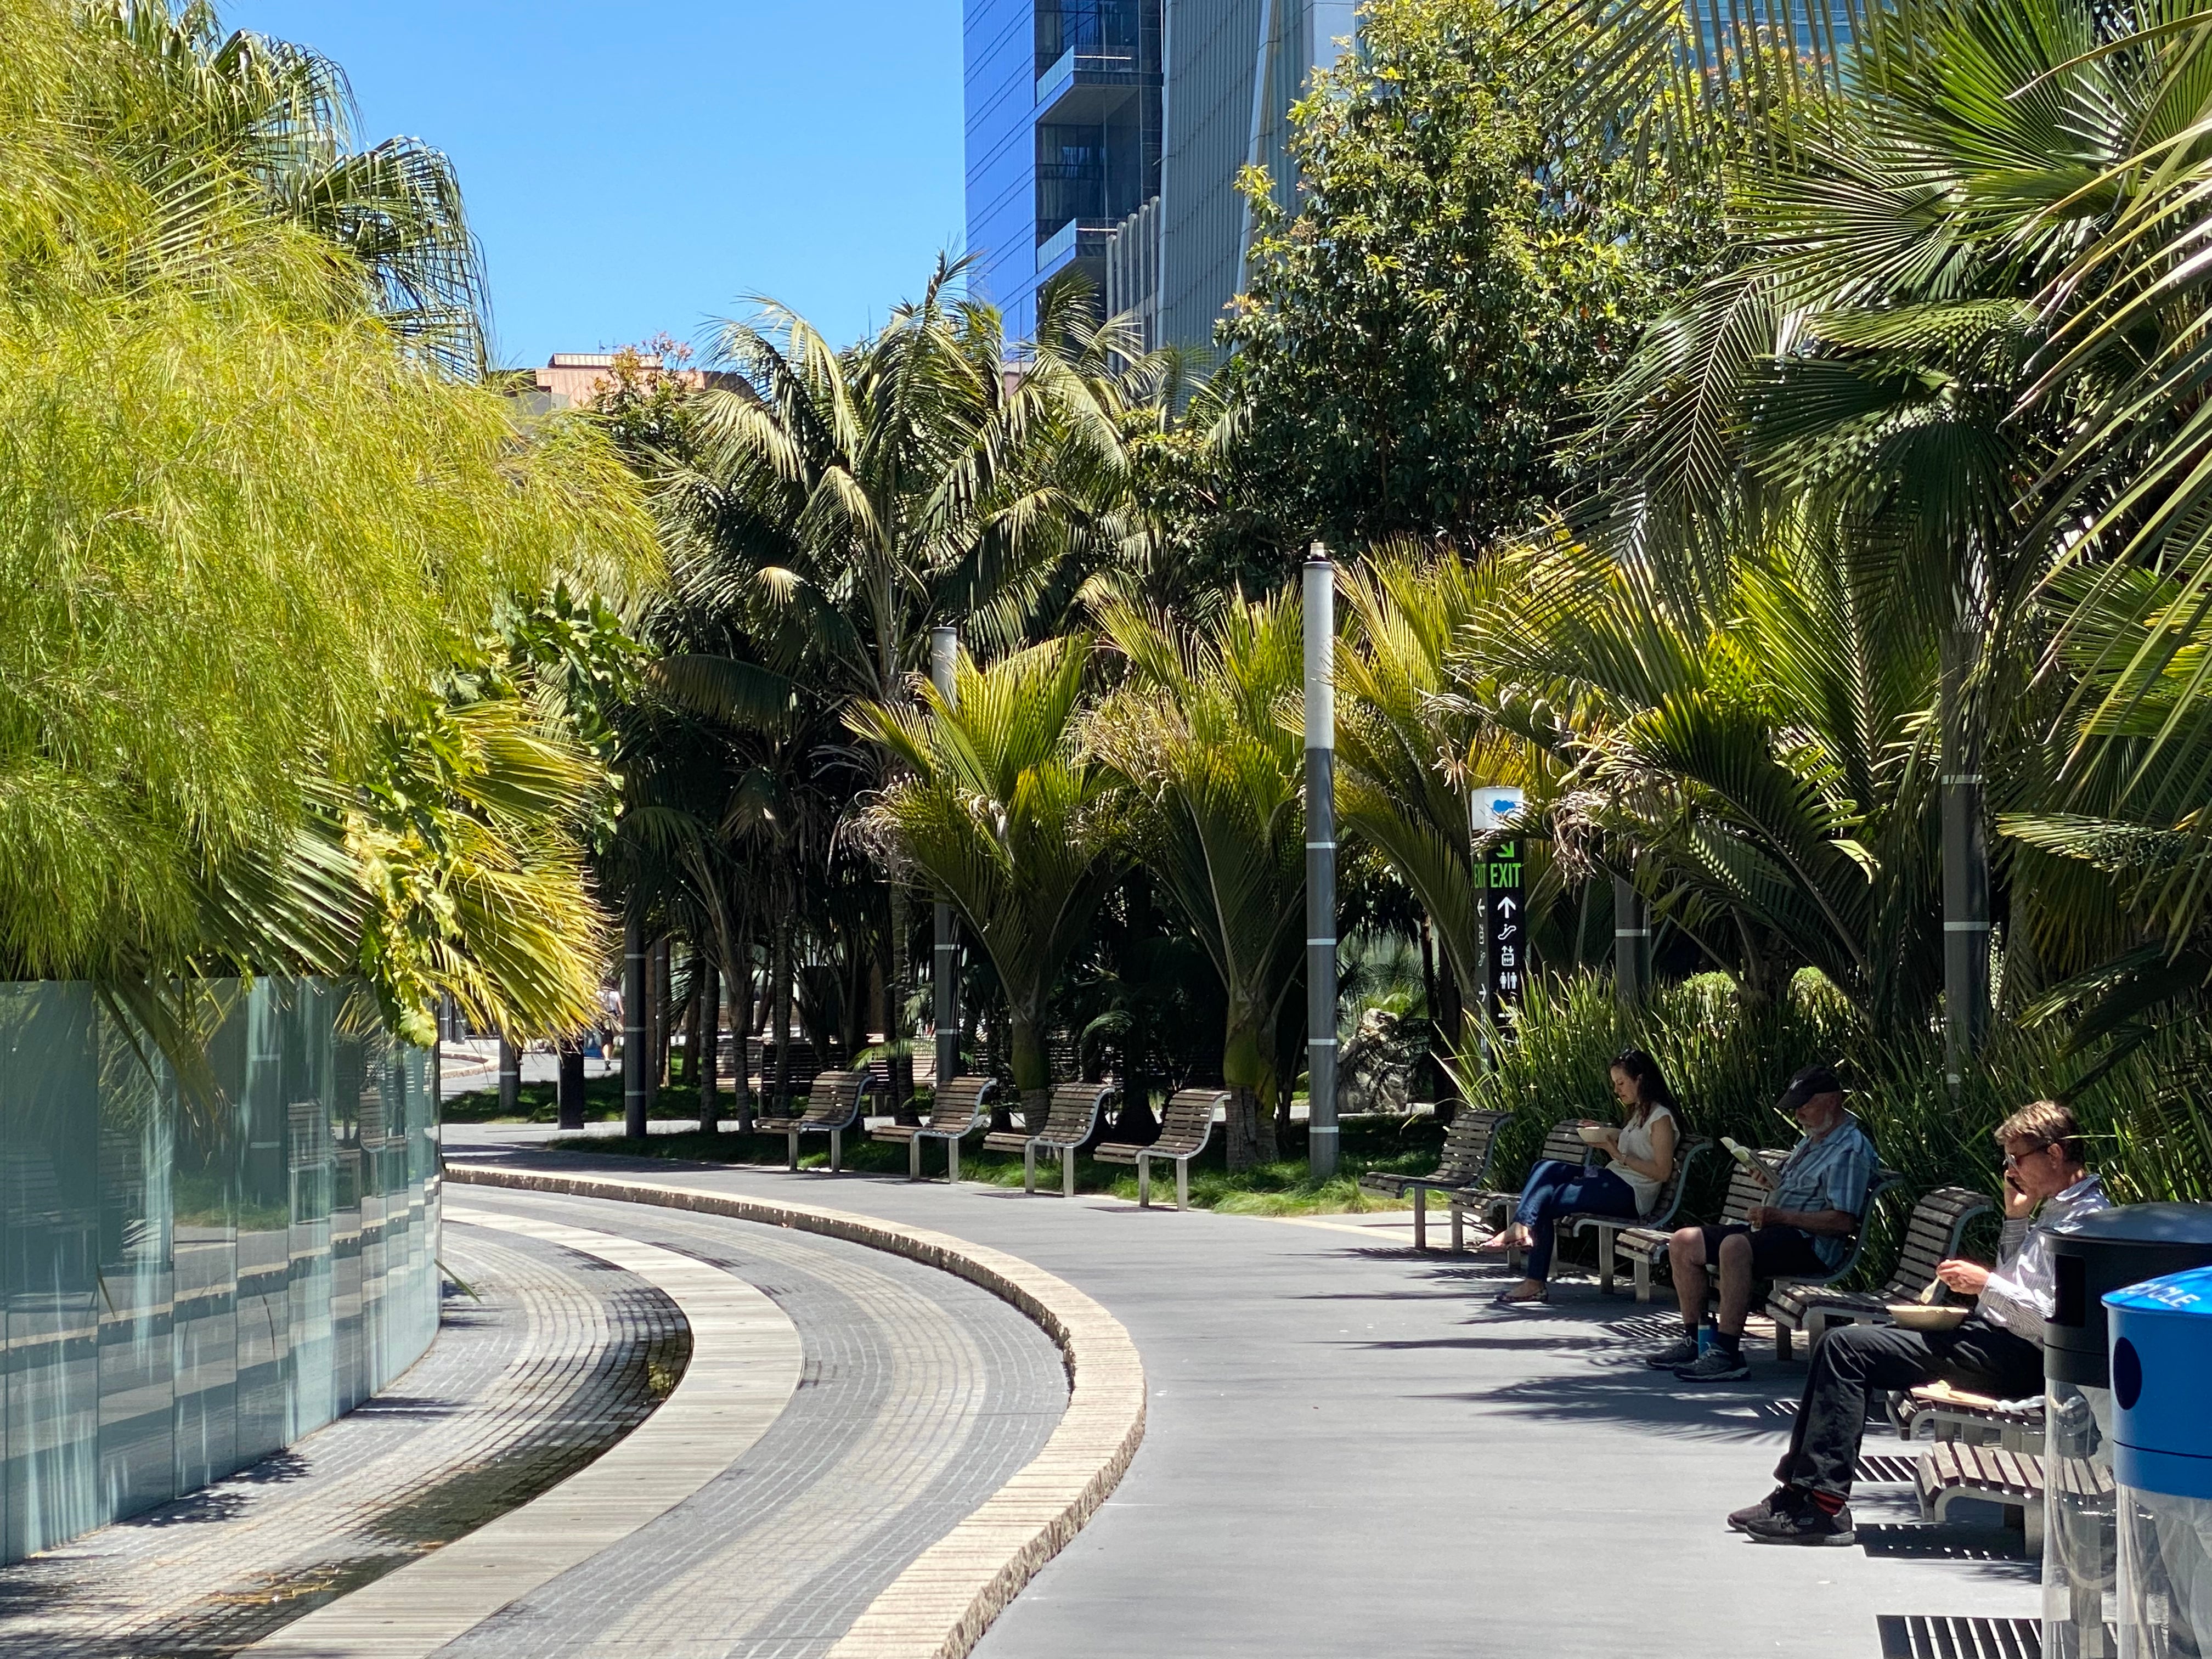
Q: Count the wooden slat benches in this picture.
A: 12